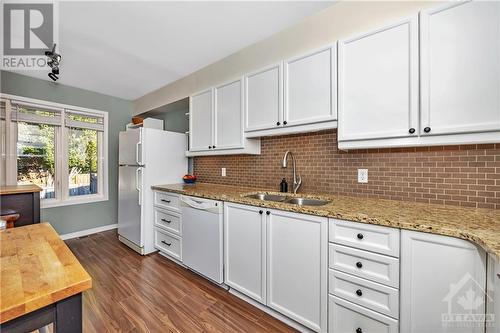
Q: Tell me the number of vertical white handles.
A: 2